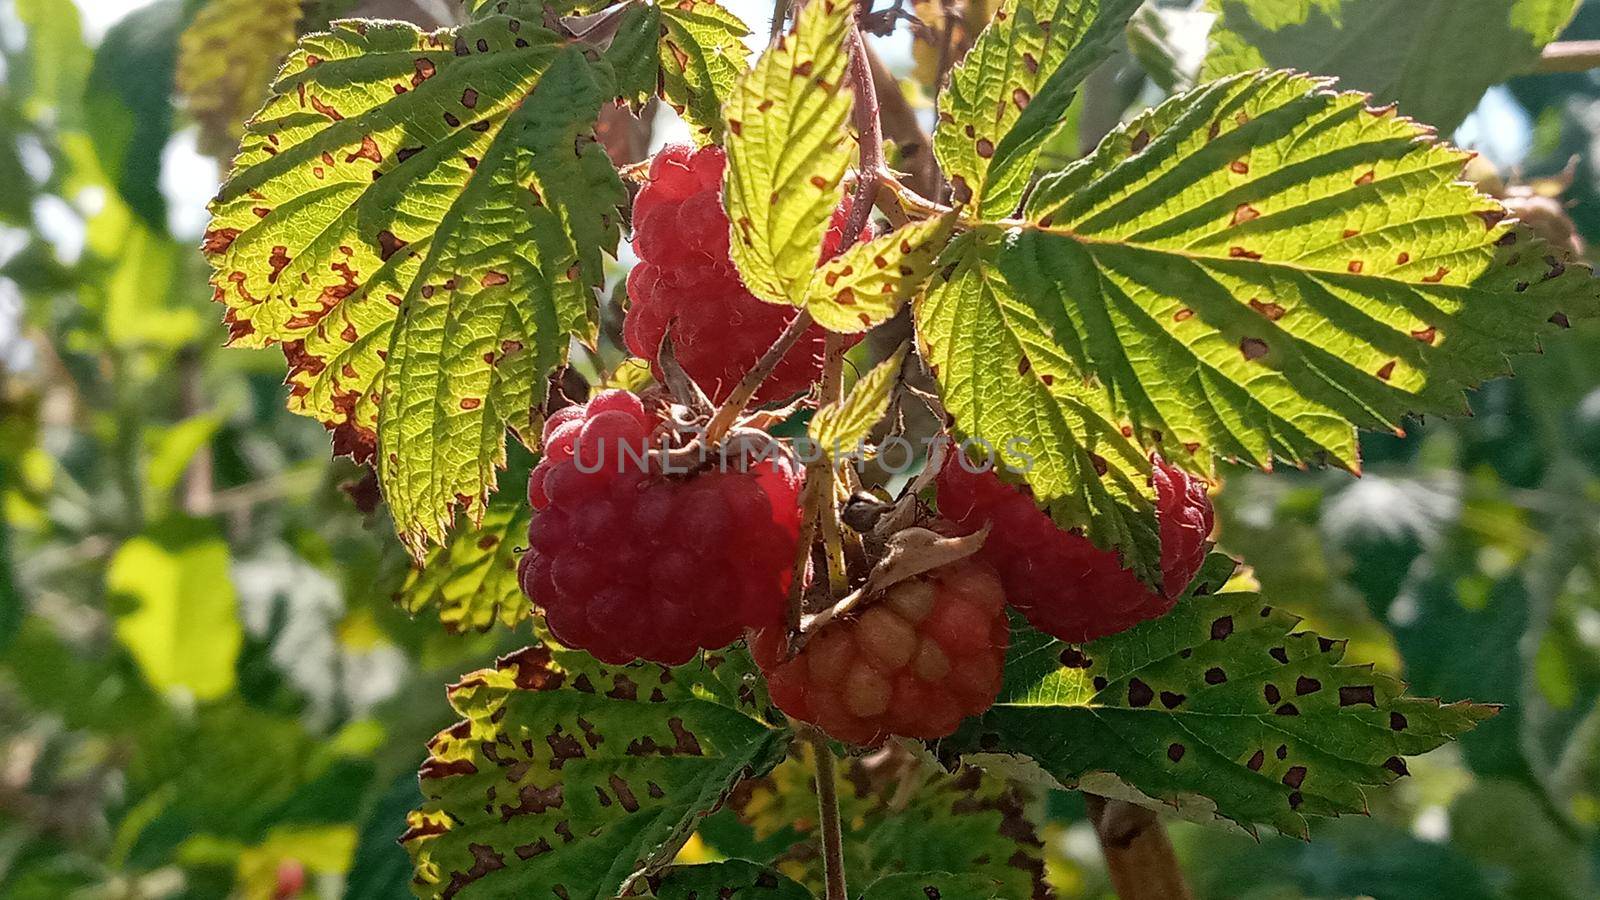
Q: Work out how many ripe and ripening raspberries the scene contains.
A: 4